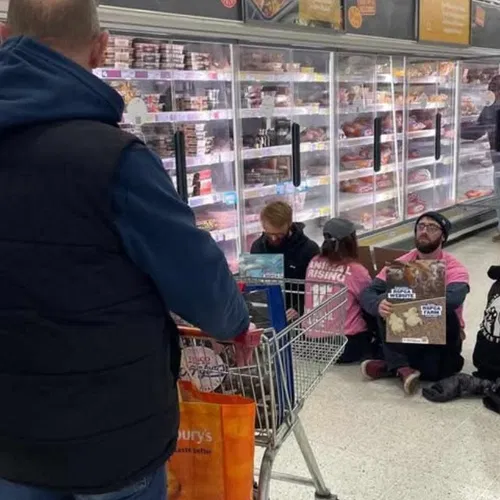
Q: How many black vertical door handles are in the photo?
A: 4